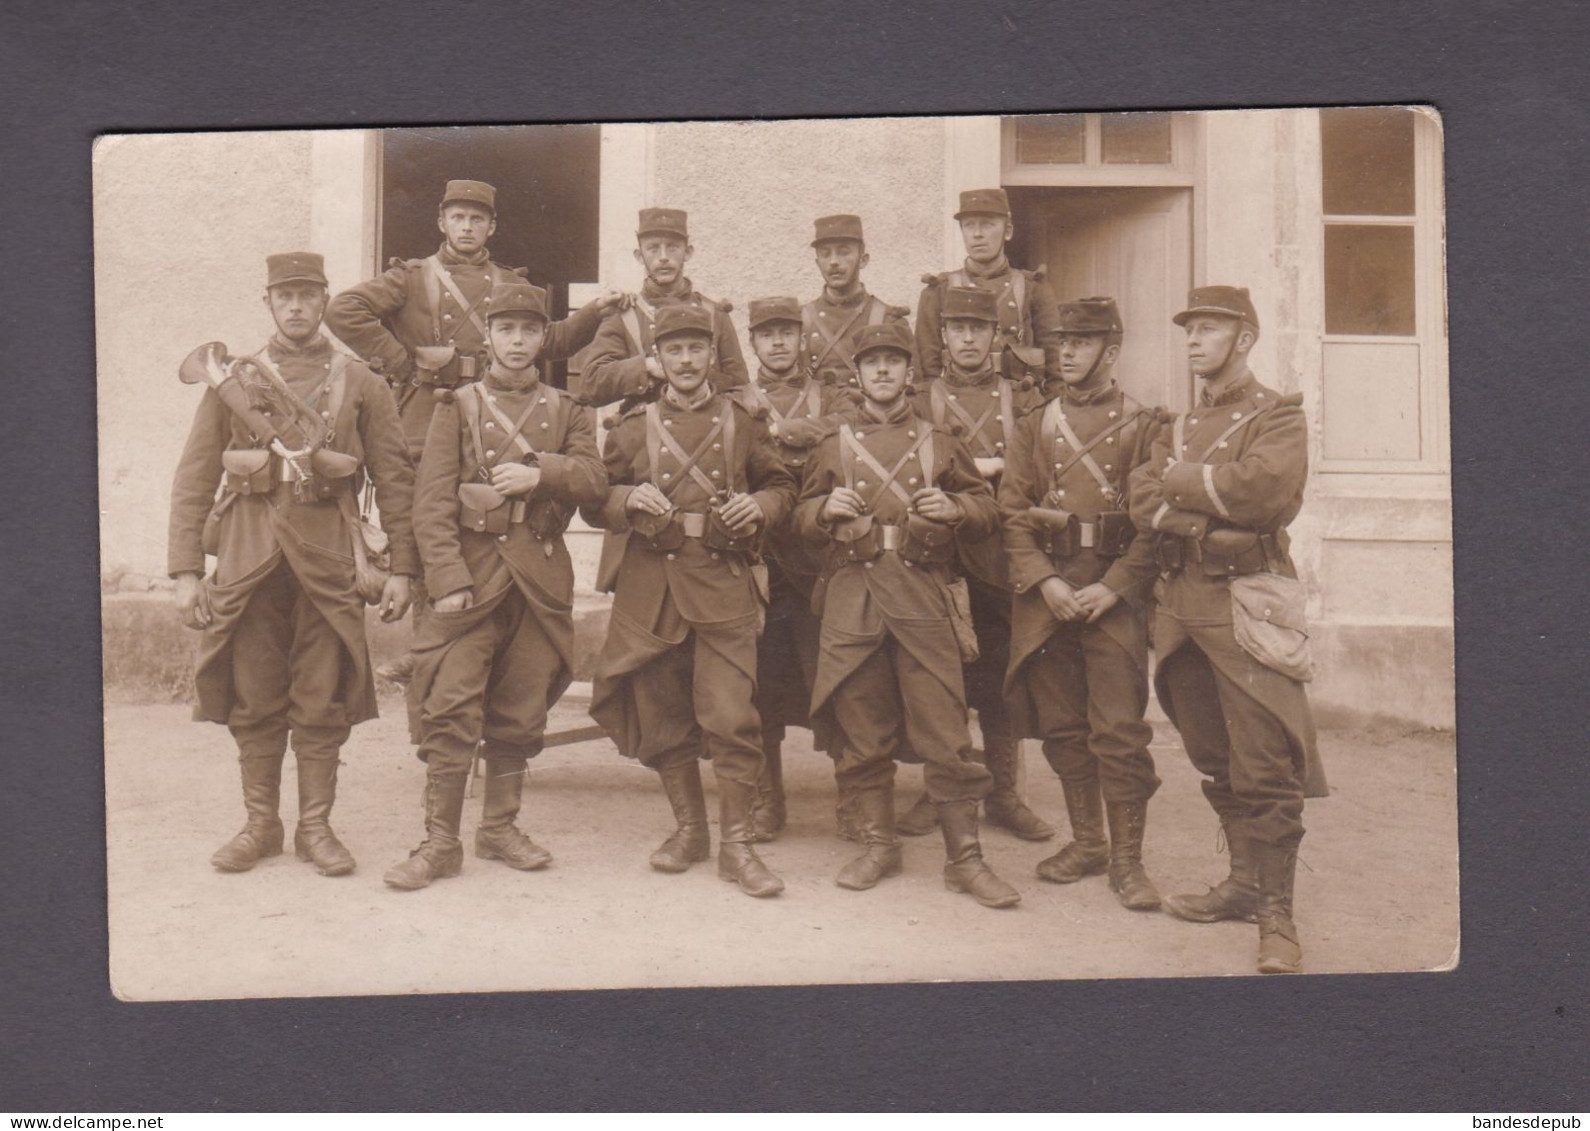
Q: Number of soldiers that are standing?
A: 12